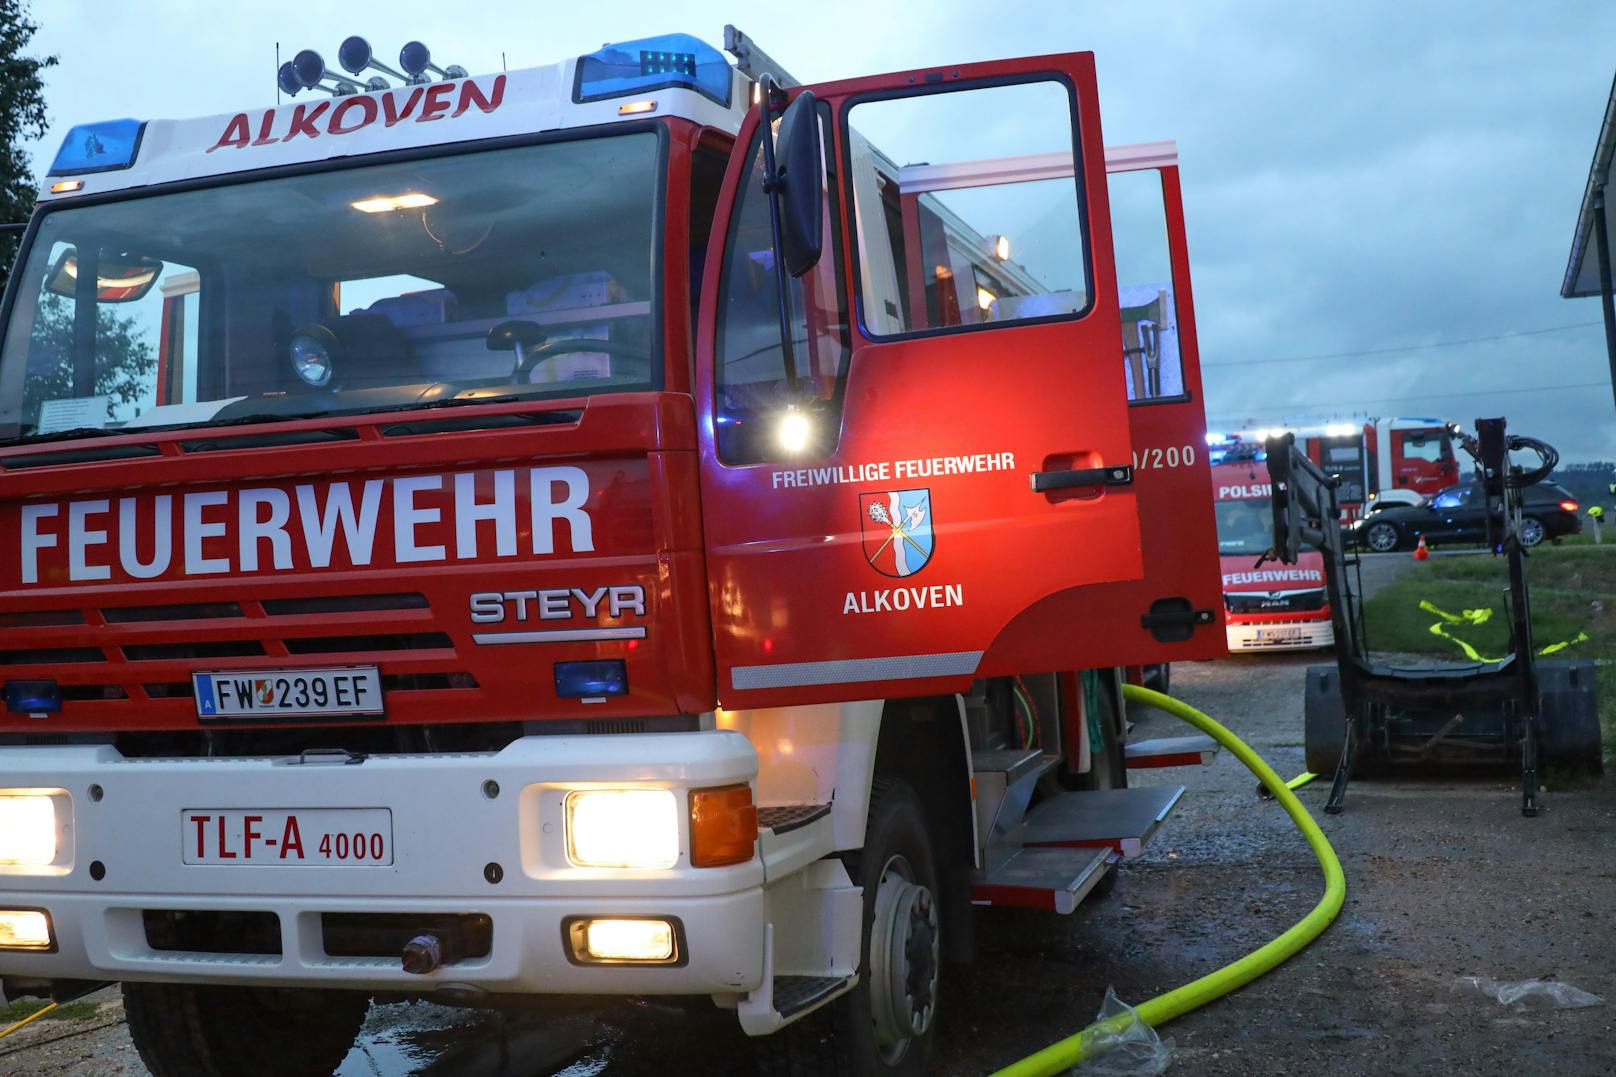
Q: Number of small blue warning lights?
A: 2